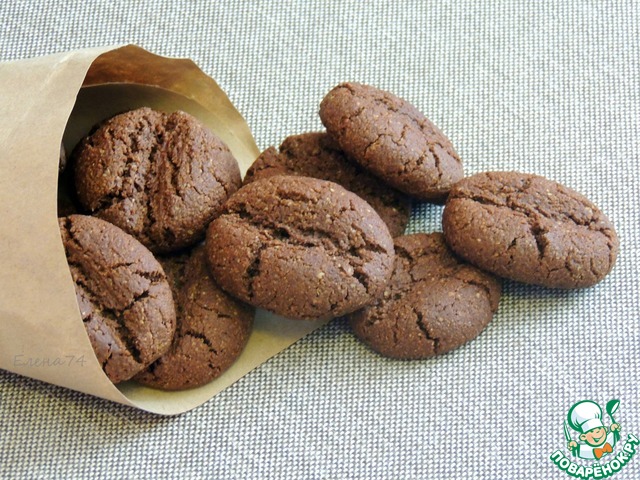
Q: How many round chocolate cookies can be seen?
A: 8